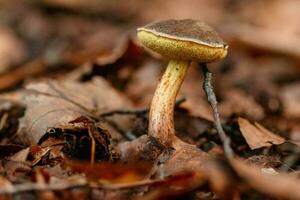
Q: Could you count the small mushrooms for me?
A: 1